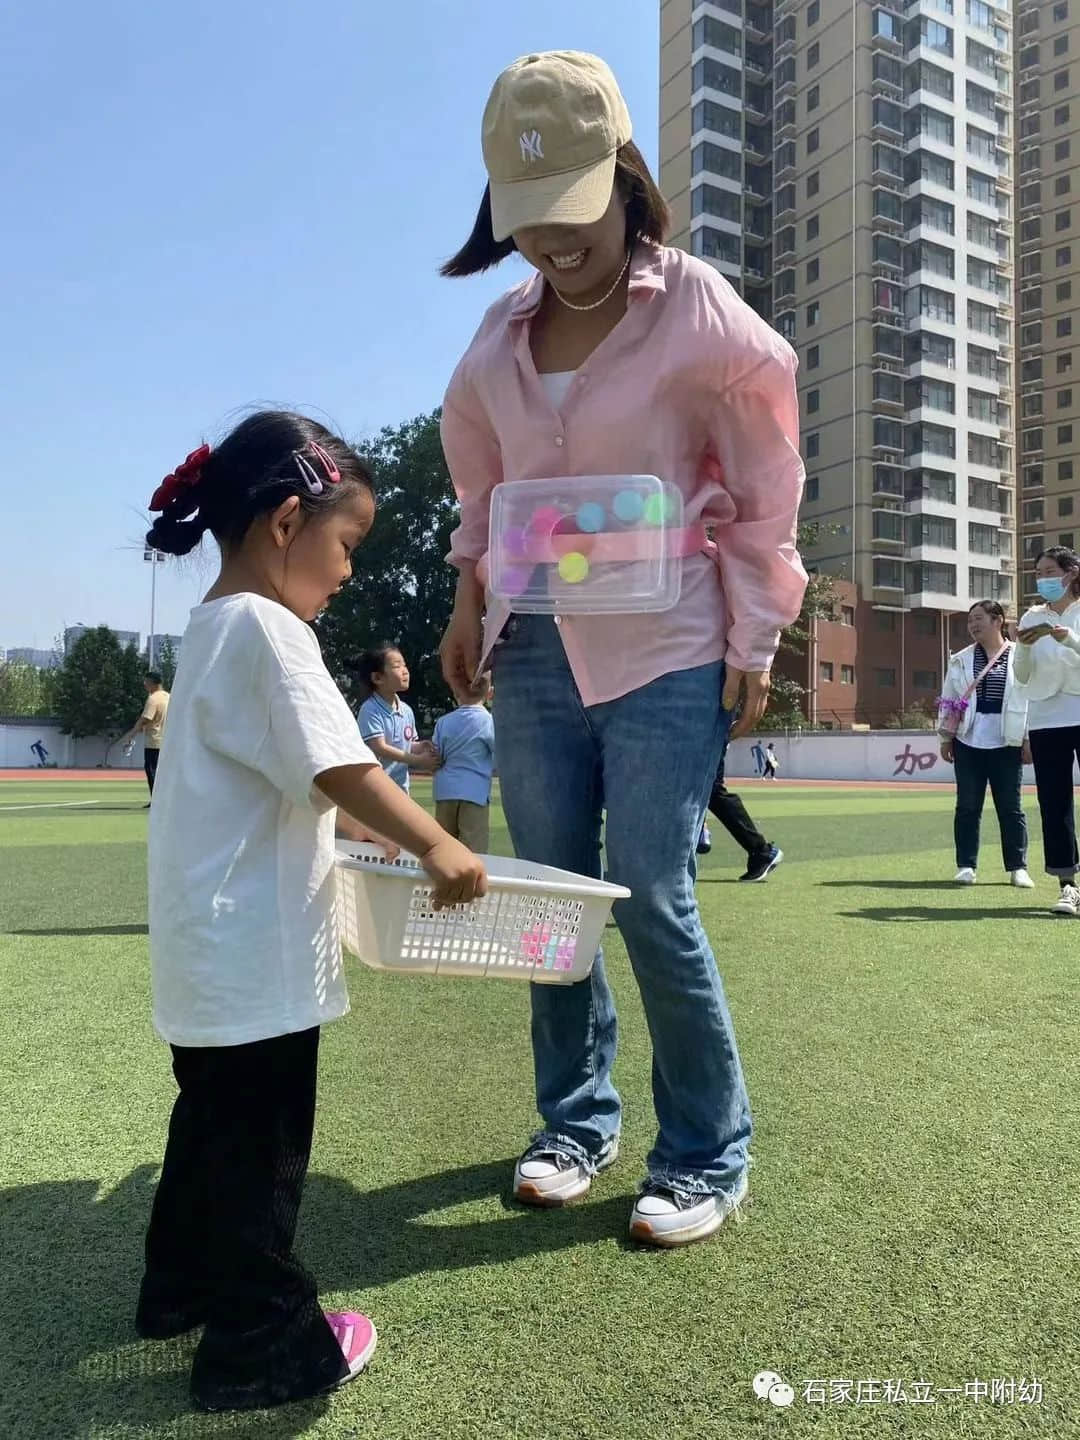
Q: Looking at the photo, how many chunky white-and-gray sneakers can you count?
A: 2